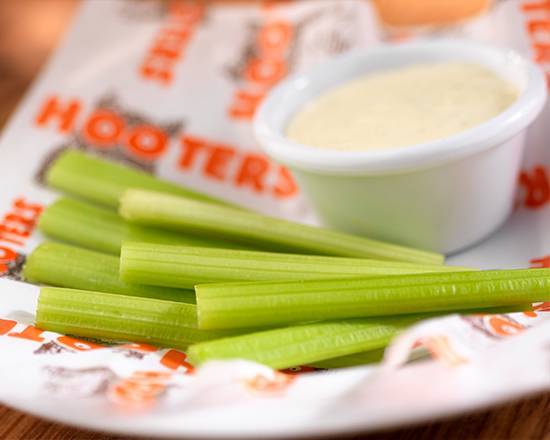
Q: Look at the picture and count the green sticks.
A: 8